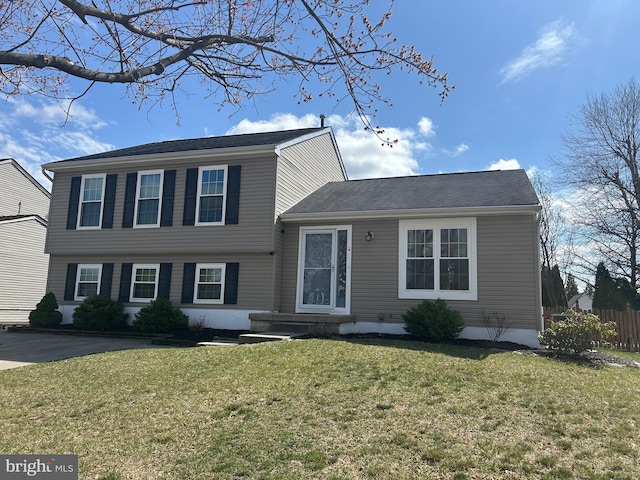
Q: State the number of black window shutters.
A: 12